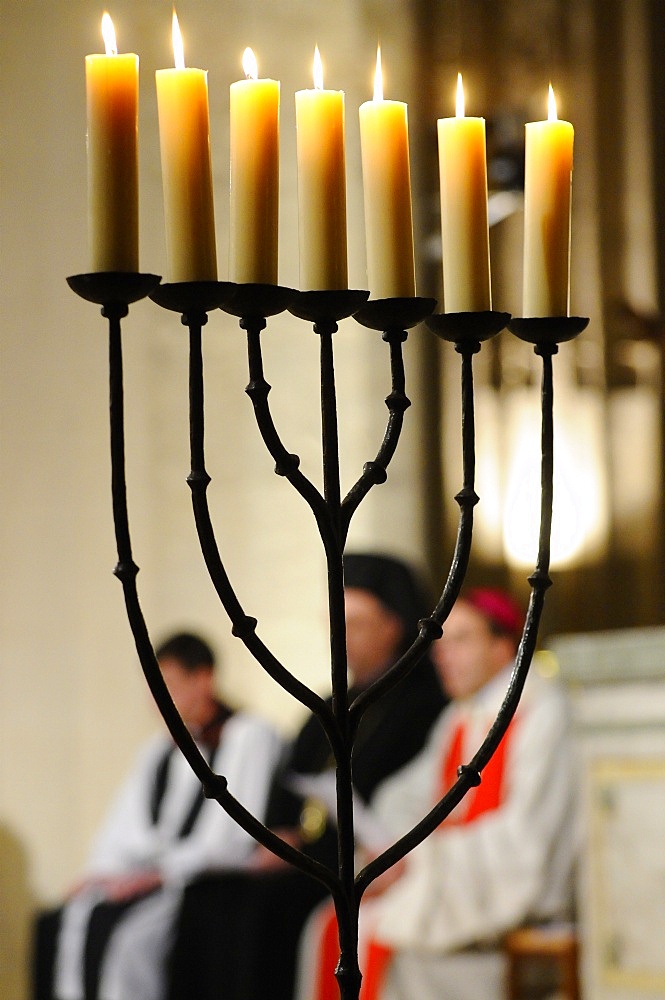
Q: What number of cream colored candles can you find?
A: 7